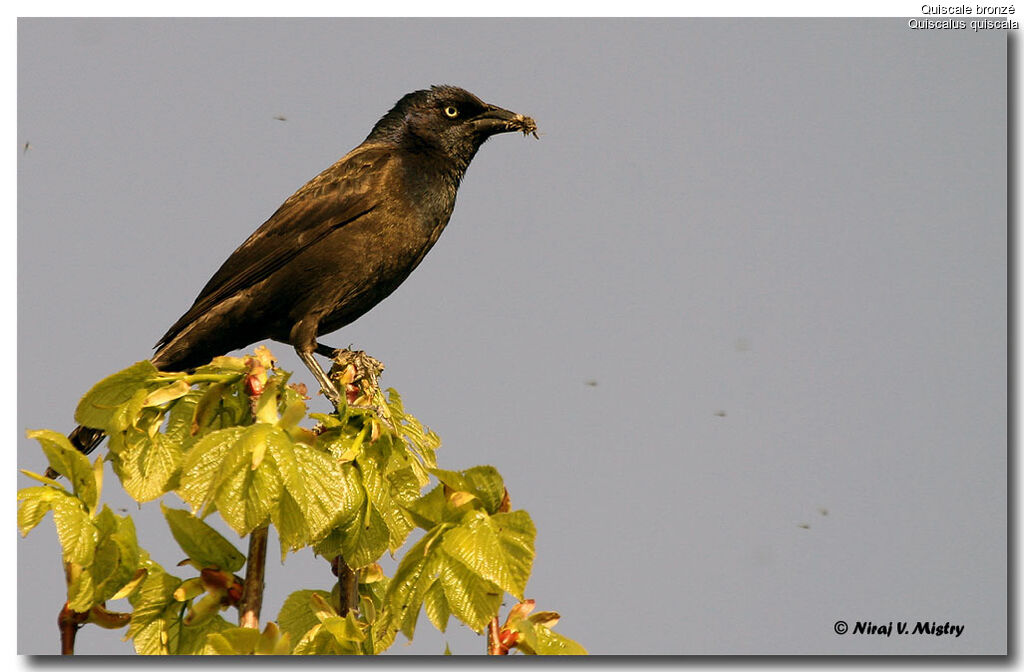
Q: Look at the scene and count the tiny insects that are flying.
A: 6